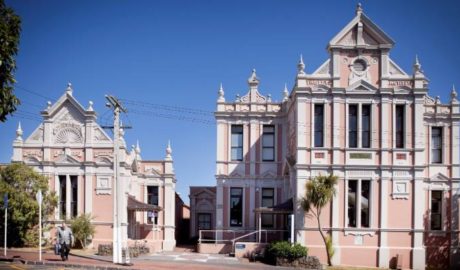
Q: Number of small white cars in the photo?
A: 0